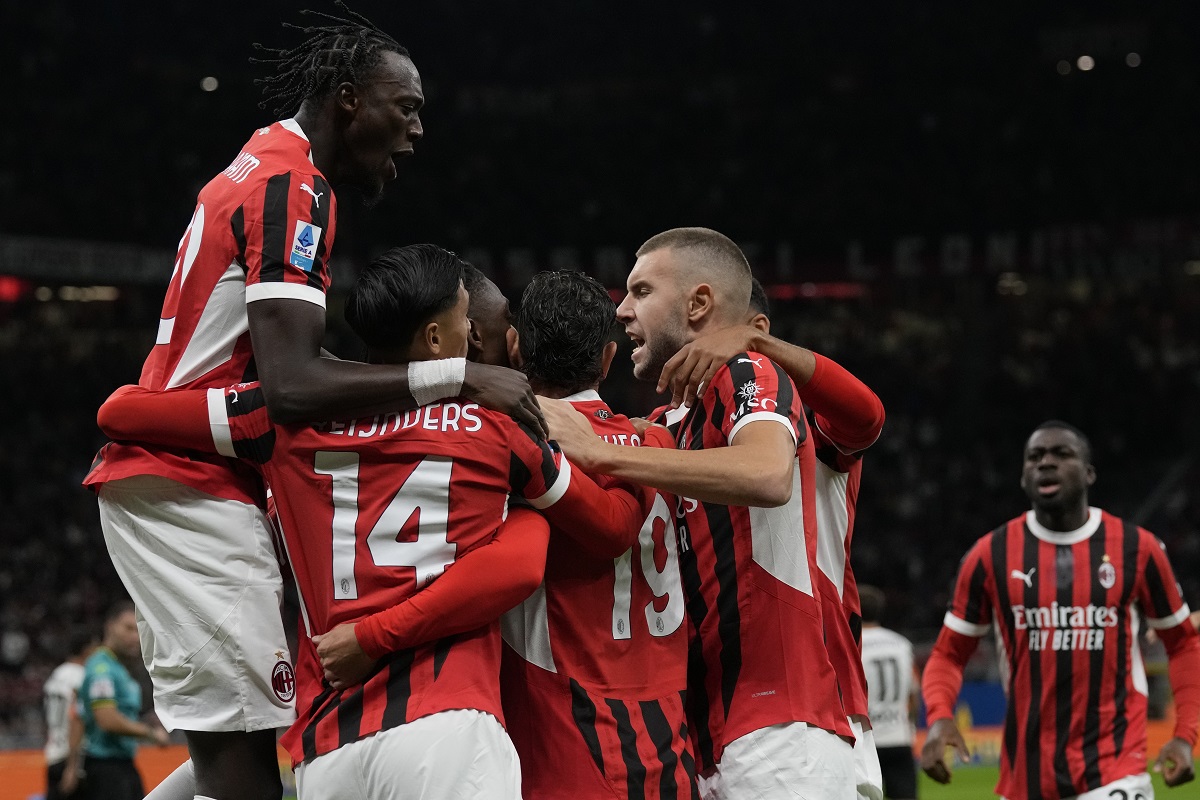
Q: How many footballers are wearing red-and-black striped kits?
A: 7